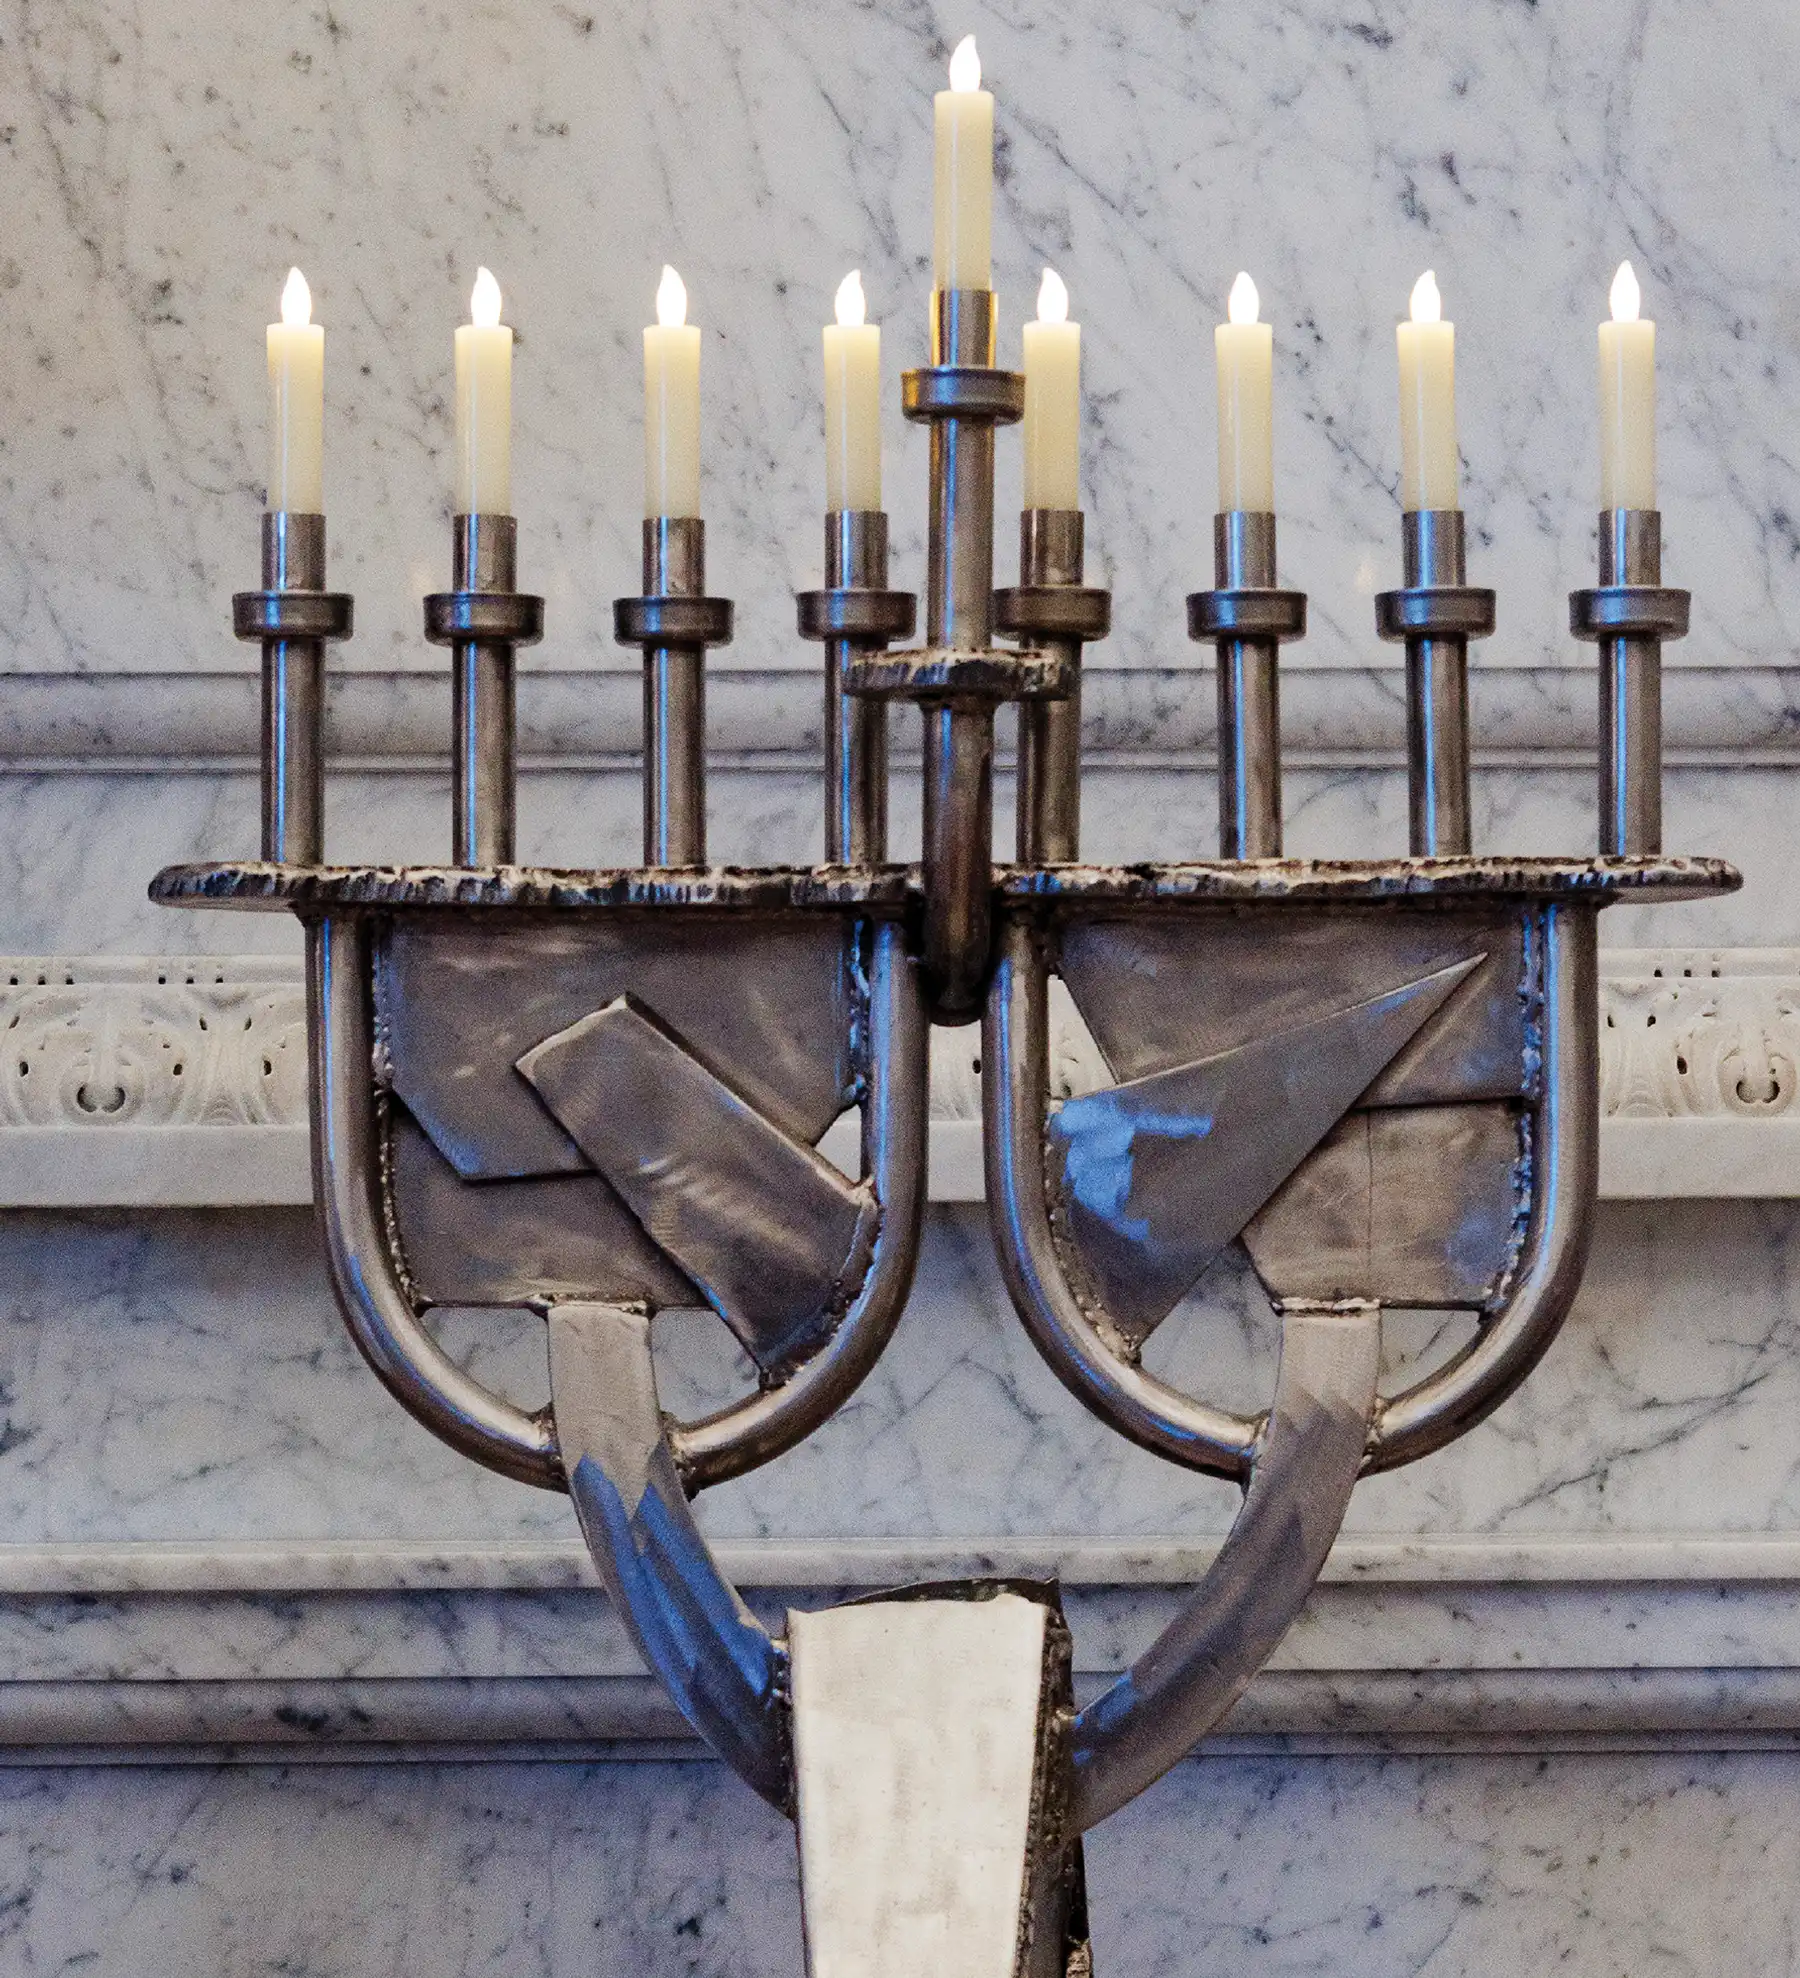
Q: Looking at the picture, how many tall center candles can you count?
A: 1